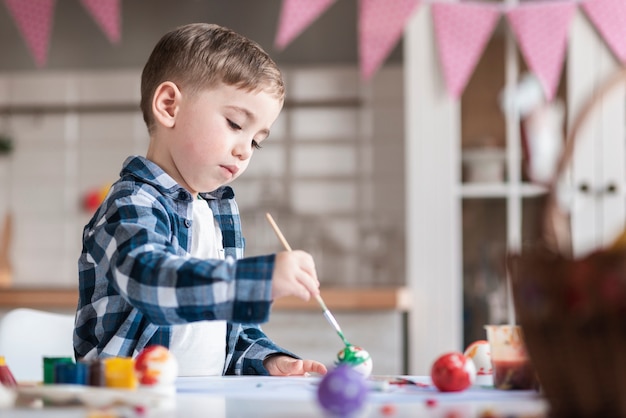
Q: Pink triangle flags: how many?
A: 7